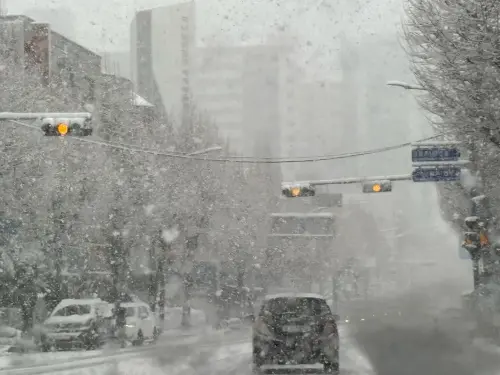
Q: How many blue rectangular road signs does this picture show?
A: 2